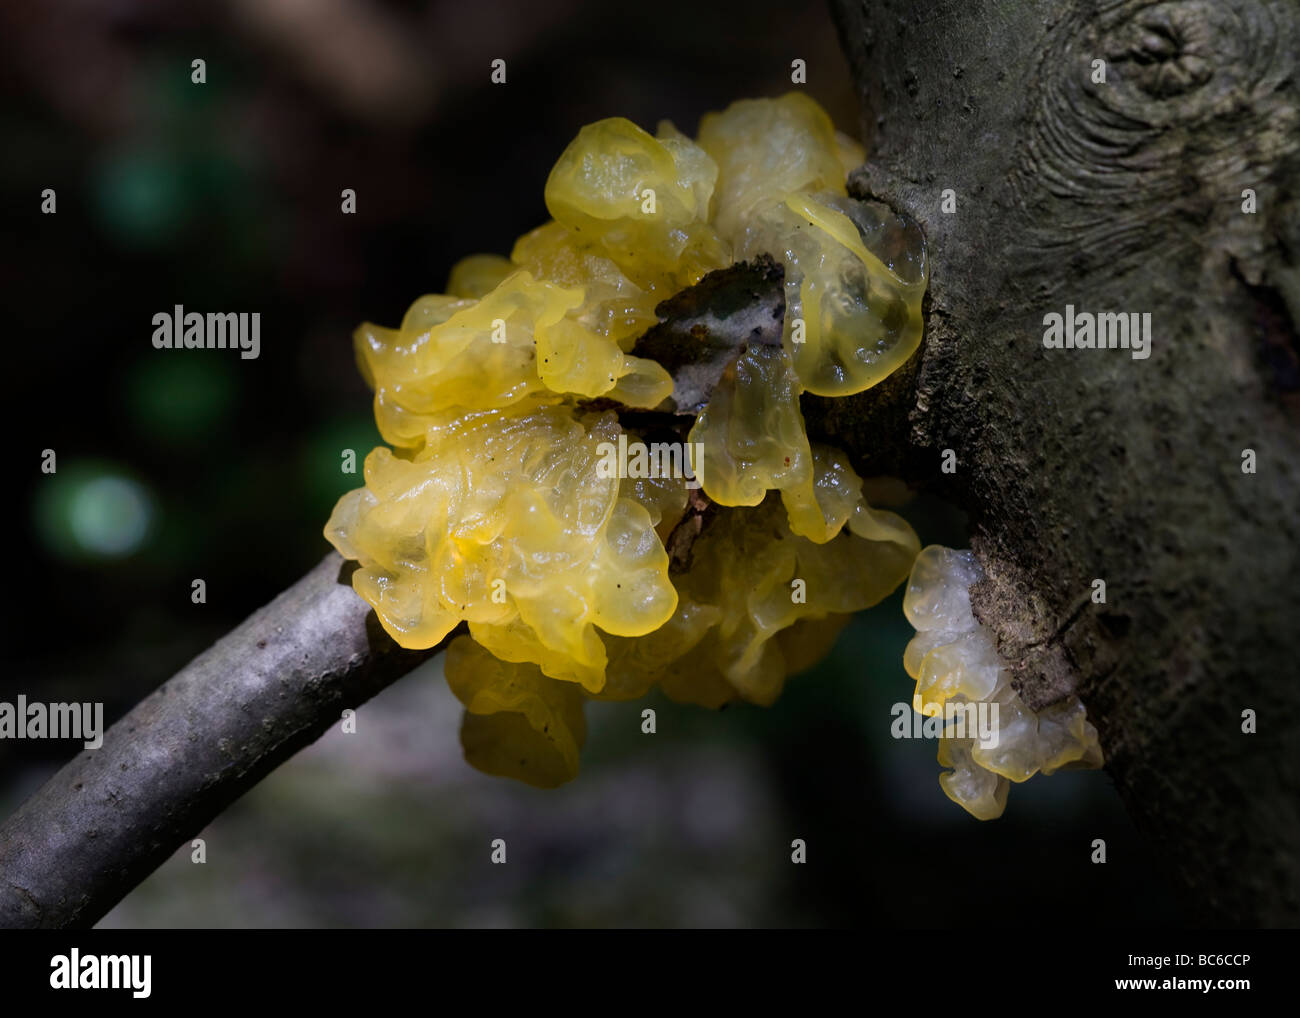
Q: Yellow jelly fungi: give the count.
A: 2